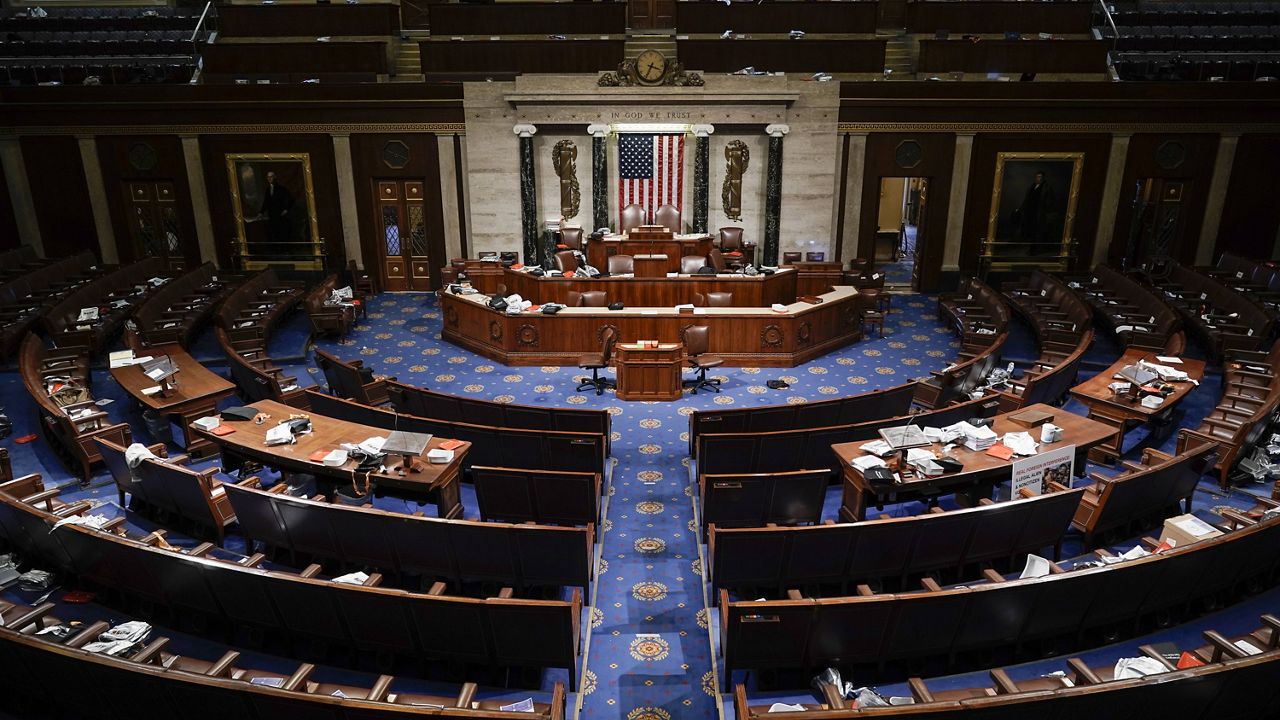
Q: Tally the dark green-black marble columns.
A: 4